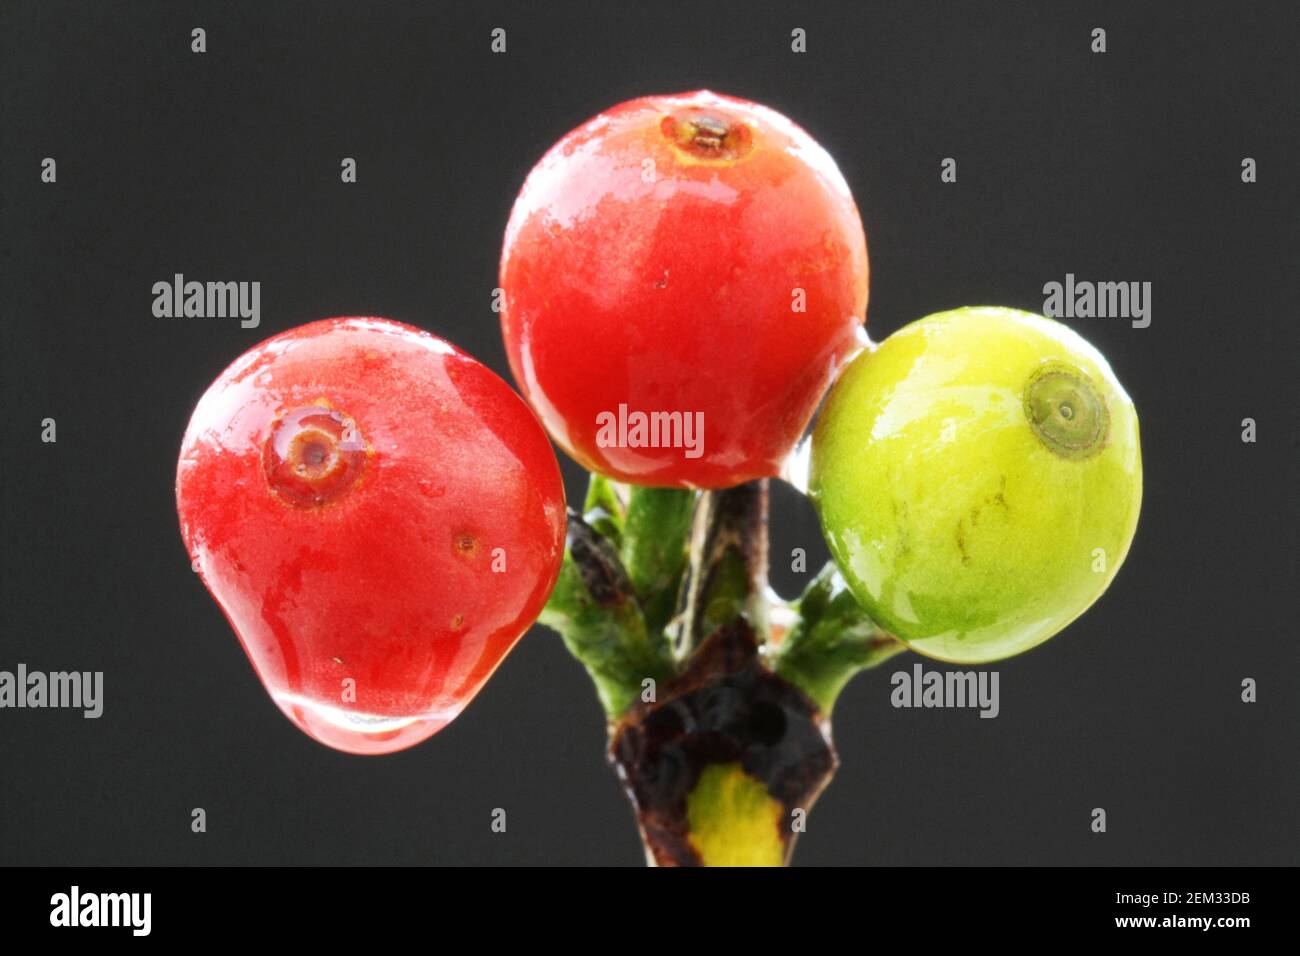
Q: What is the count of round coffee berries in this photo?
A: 3